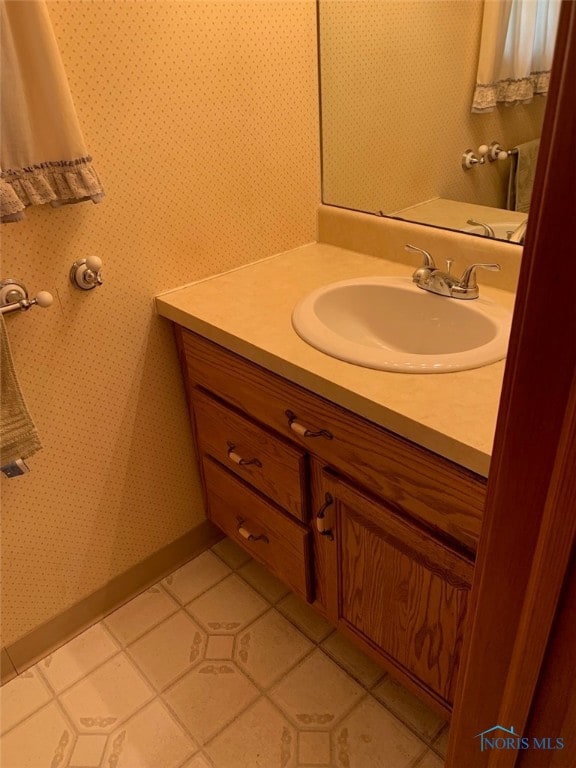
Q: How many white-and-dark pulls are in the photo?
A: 4